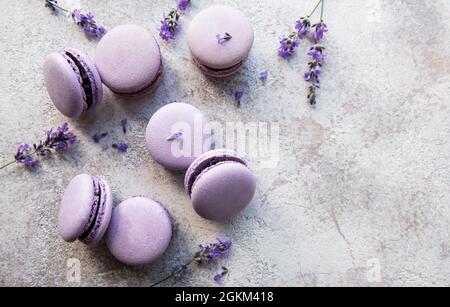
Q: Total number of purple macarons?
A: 7